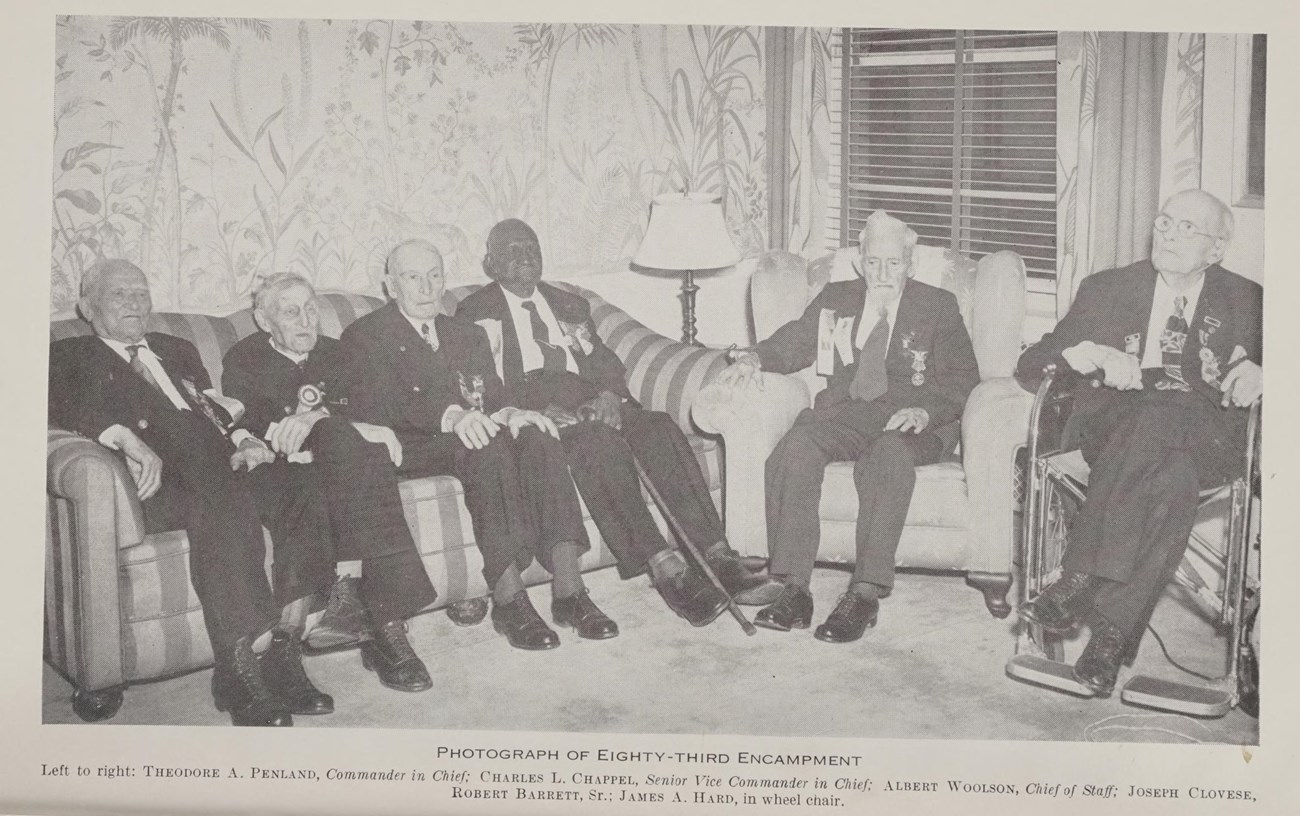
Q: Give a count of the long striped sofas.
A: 1